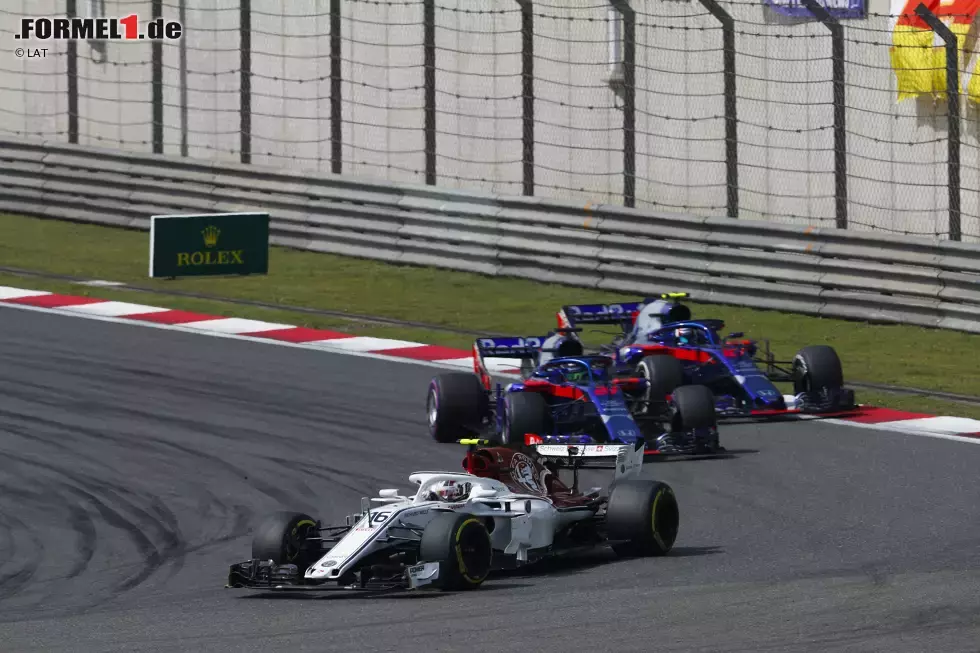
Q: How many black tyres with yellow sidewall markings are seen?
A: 3